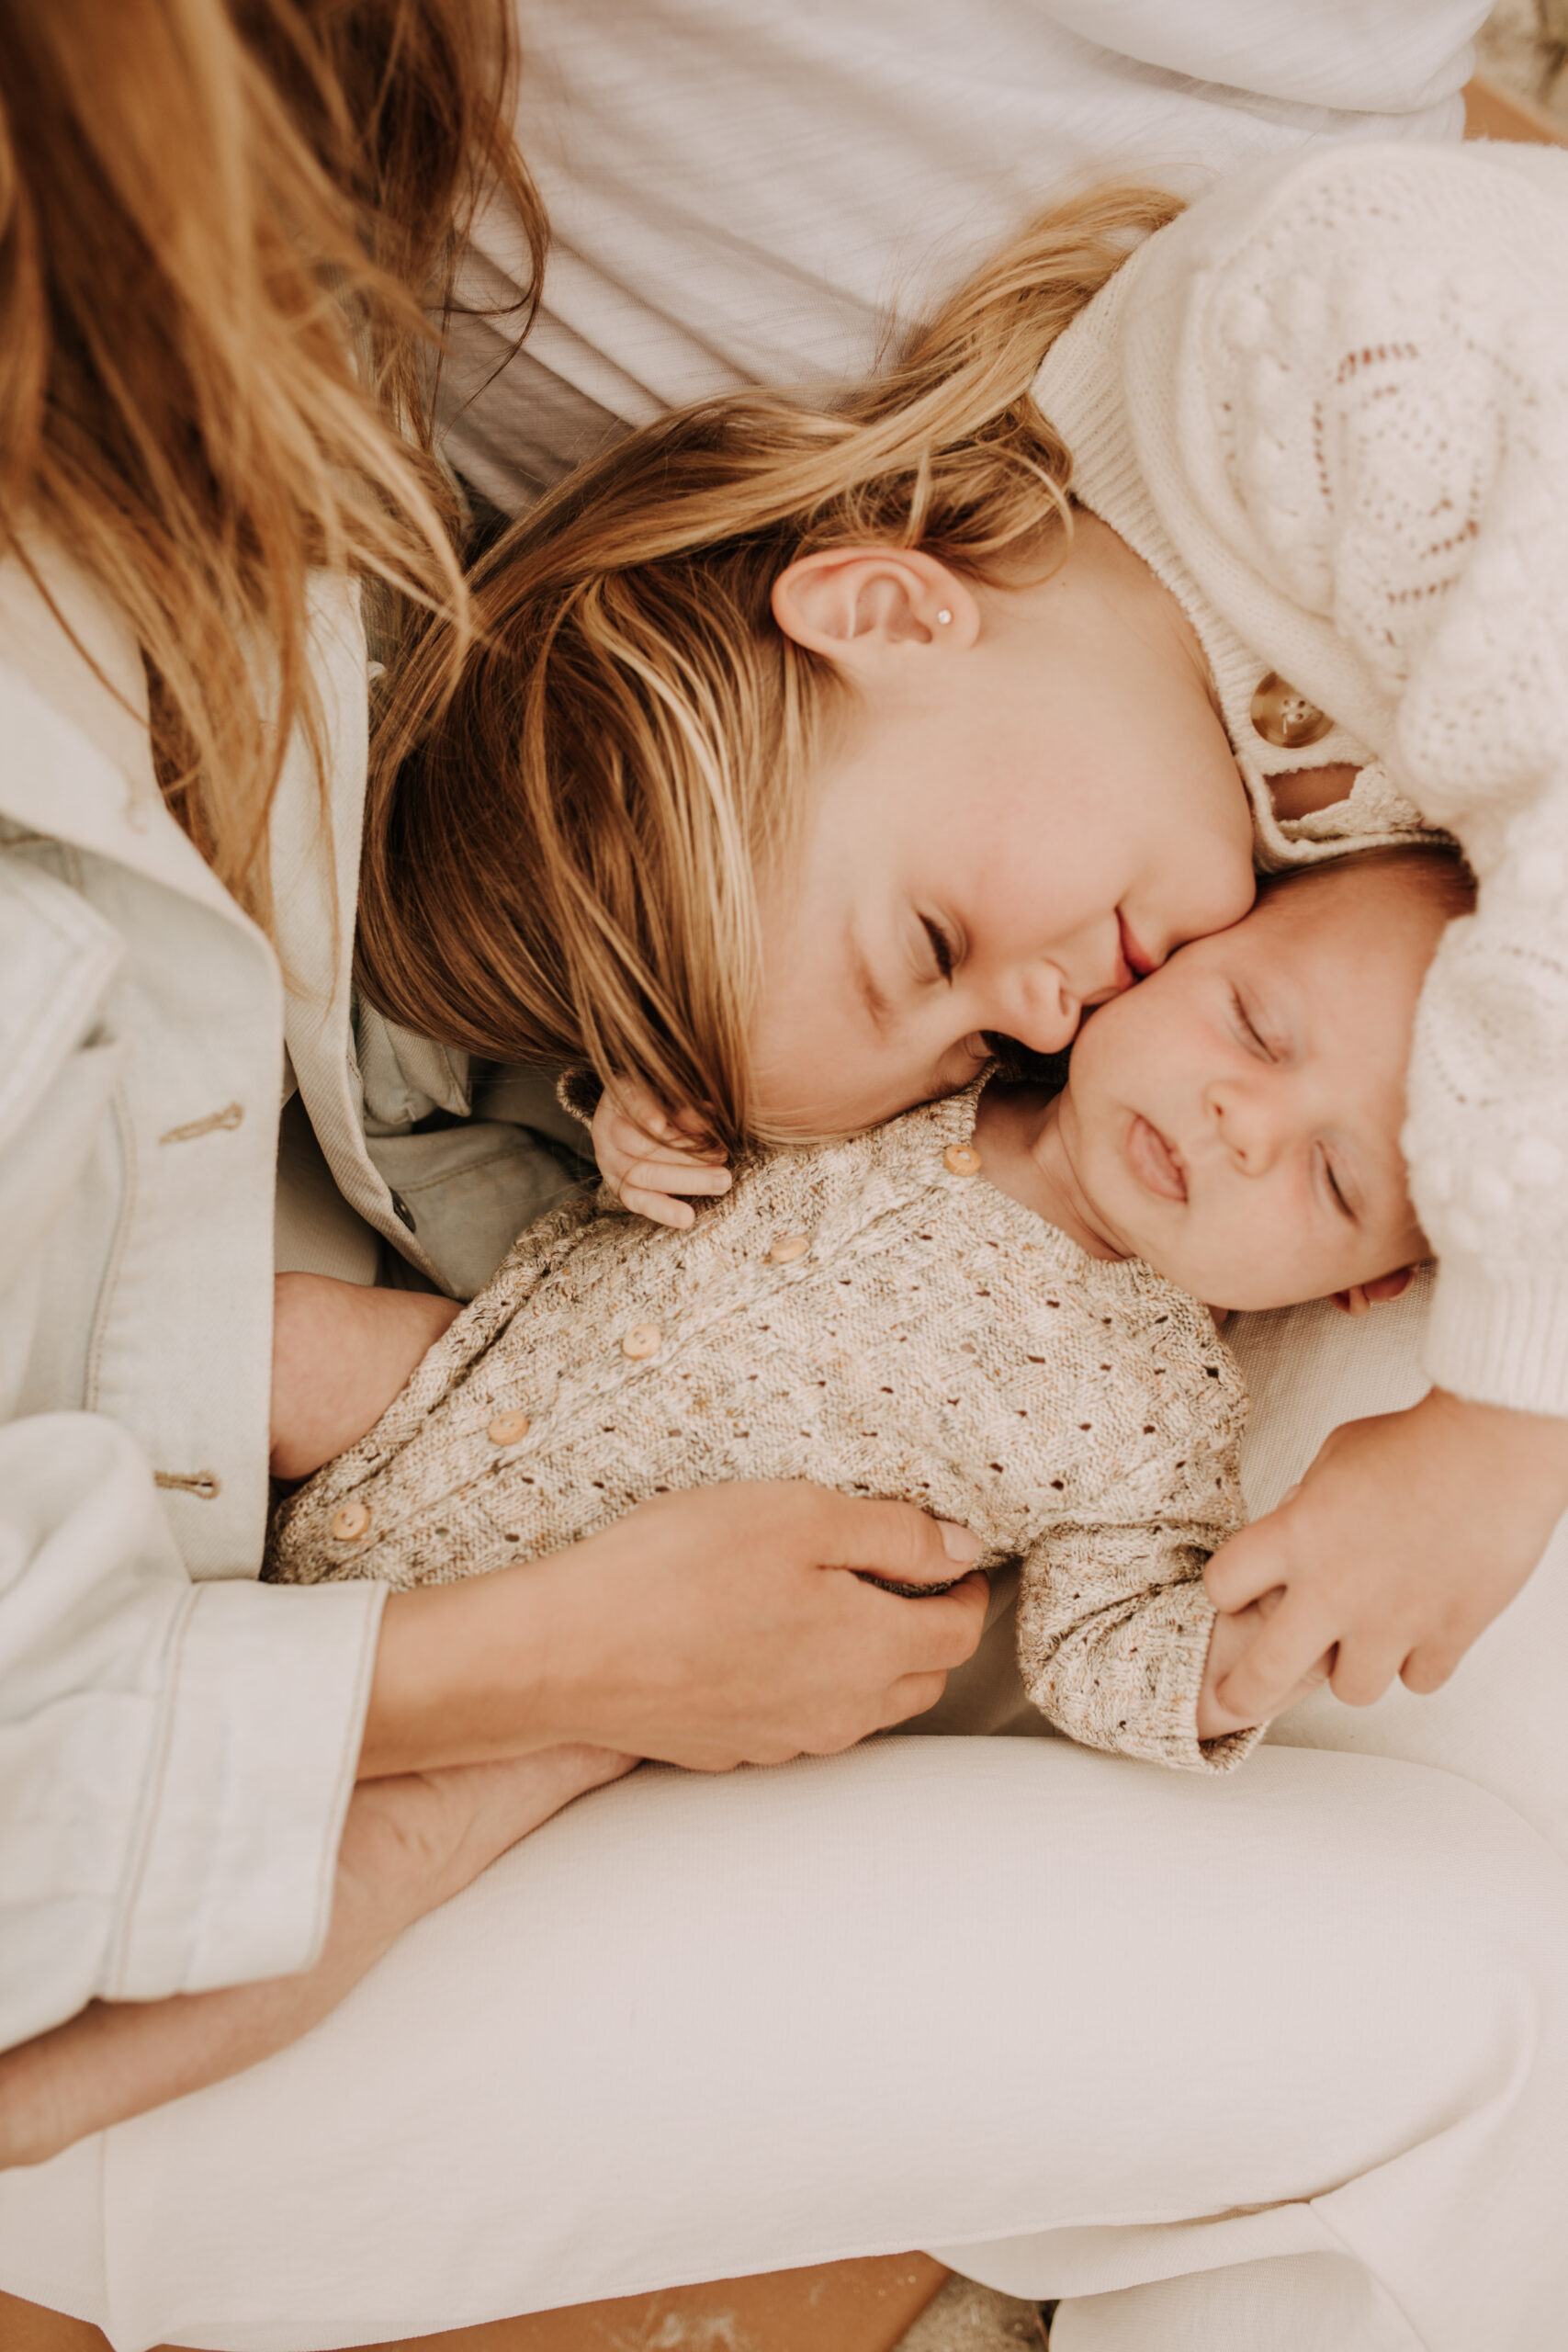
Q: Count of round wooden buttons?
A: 5